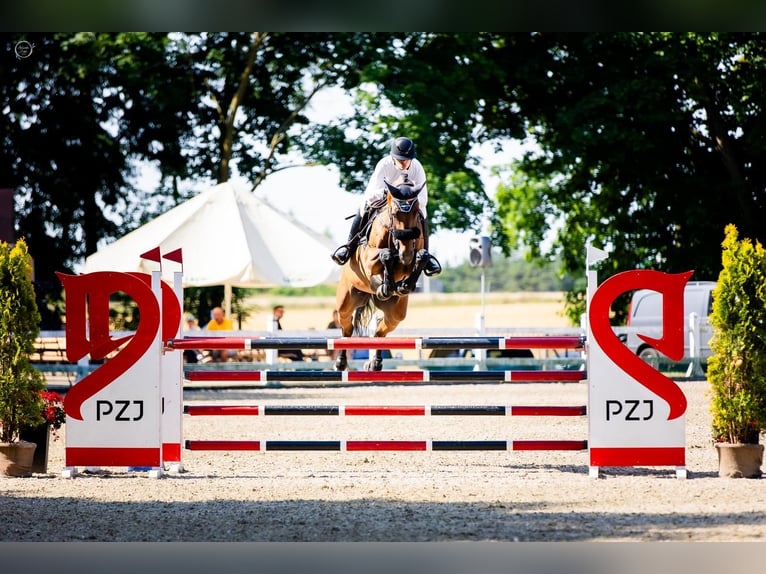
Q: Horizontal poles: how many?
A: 4